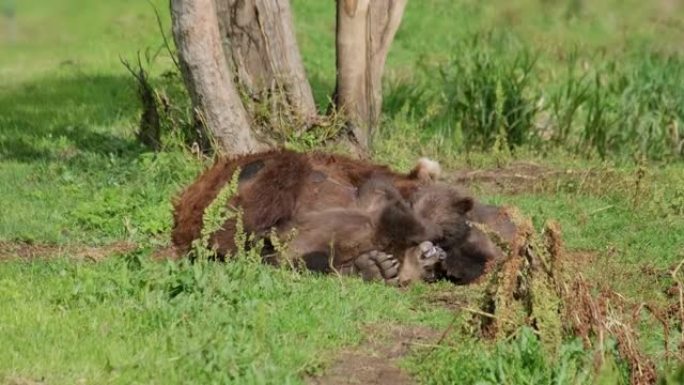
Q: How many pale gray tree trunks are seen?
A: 3